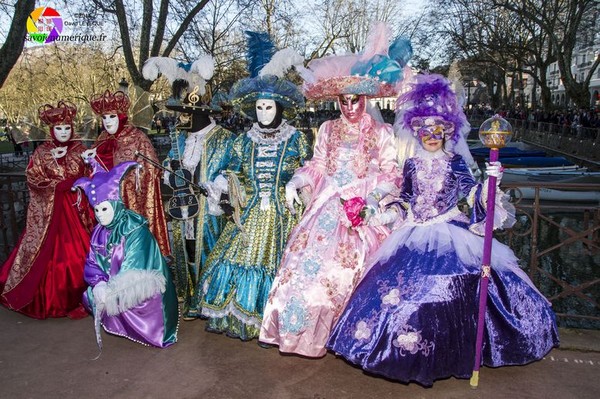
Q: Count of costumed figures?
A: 7